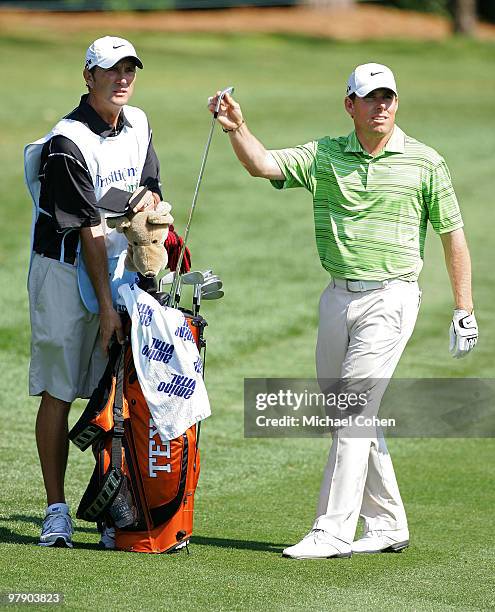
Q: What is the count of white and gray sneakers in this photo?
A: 2